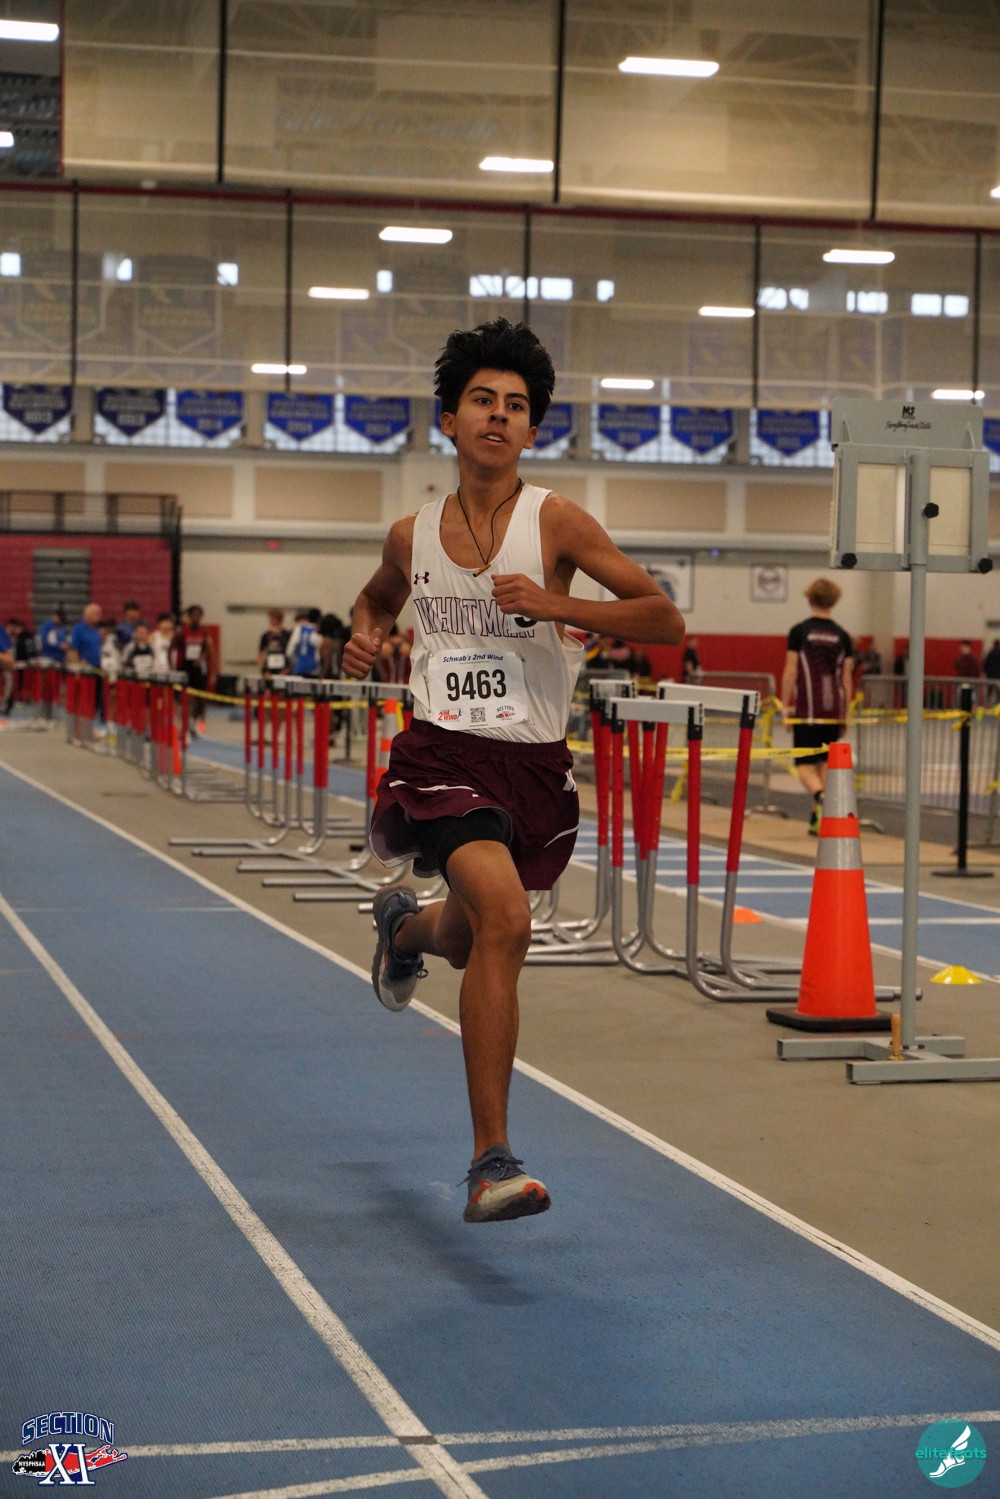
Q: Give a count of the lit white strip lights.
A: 12